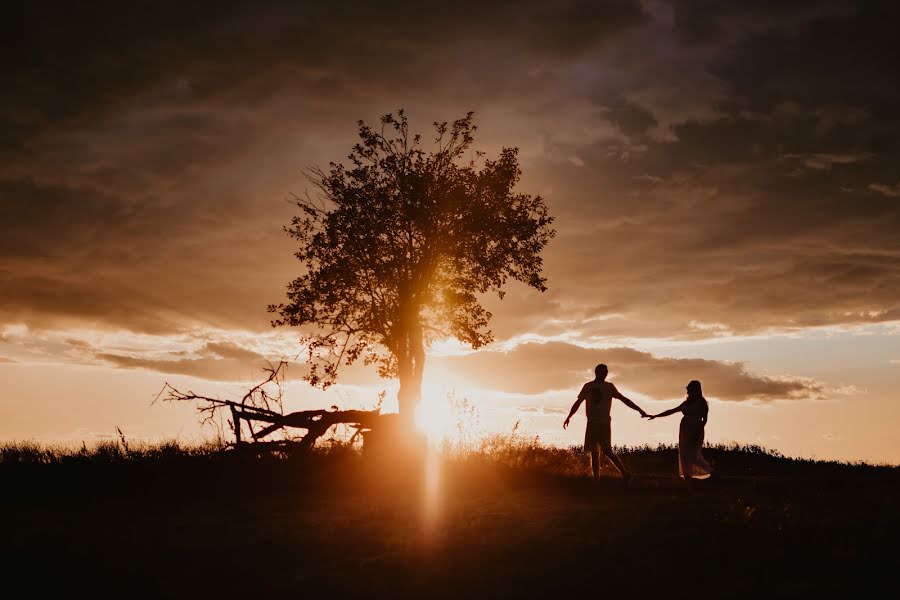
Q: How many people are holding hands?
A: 2